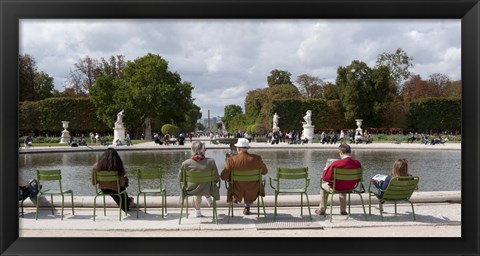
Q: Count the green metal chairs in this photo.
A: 8